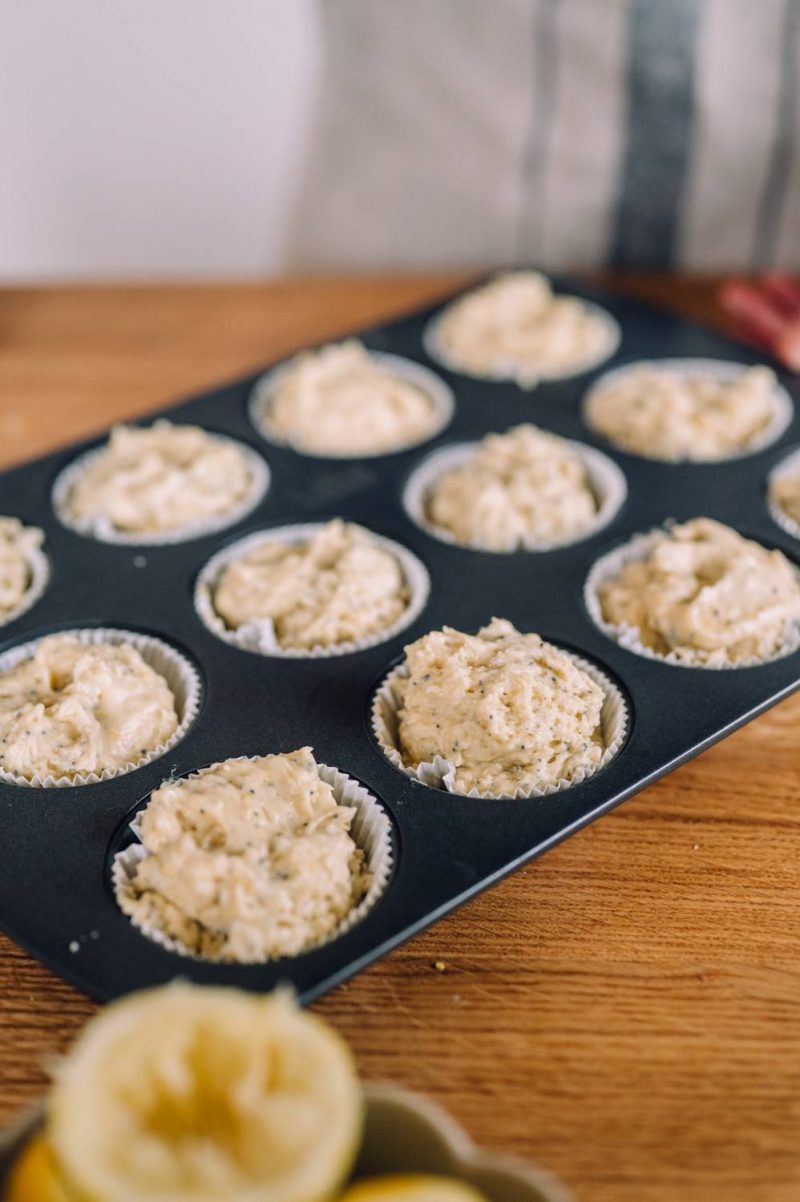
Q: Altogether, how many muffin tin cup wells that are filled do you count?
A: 12